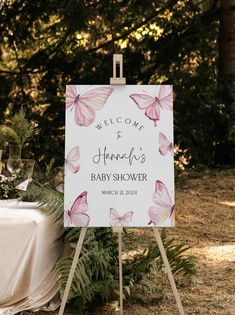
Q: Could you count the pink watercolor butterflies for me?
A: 7